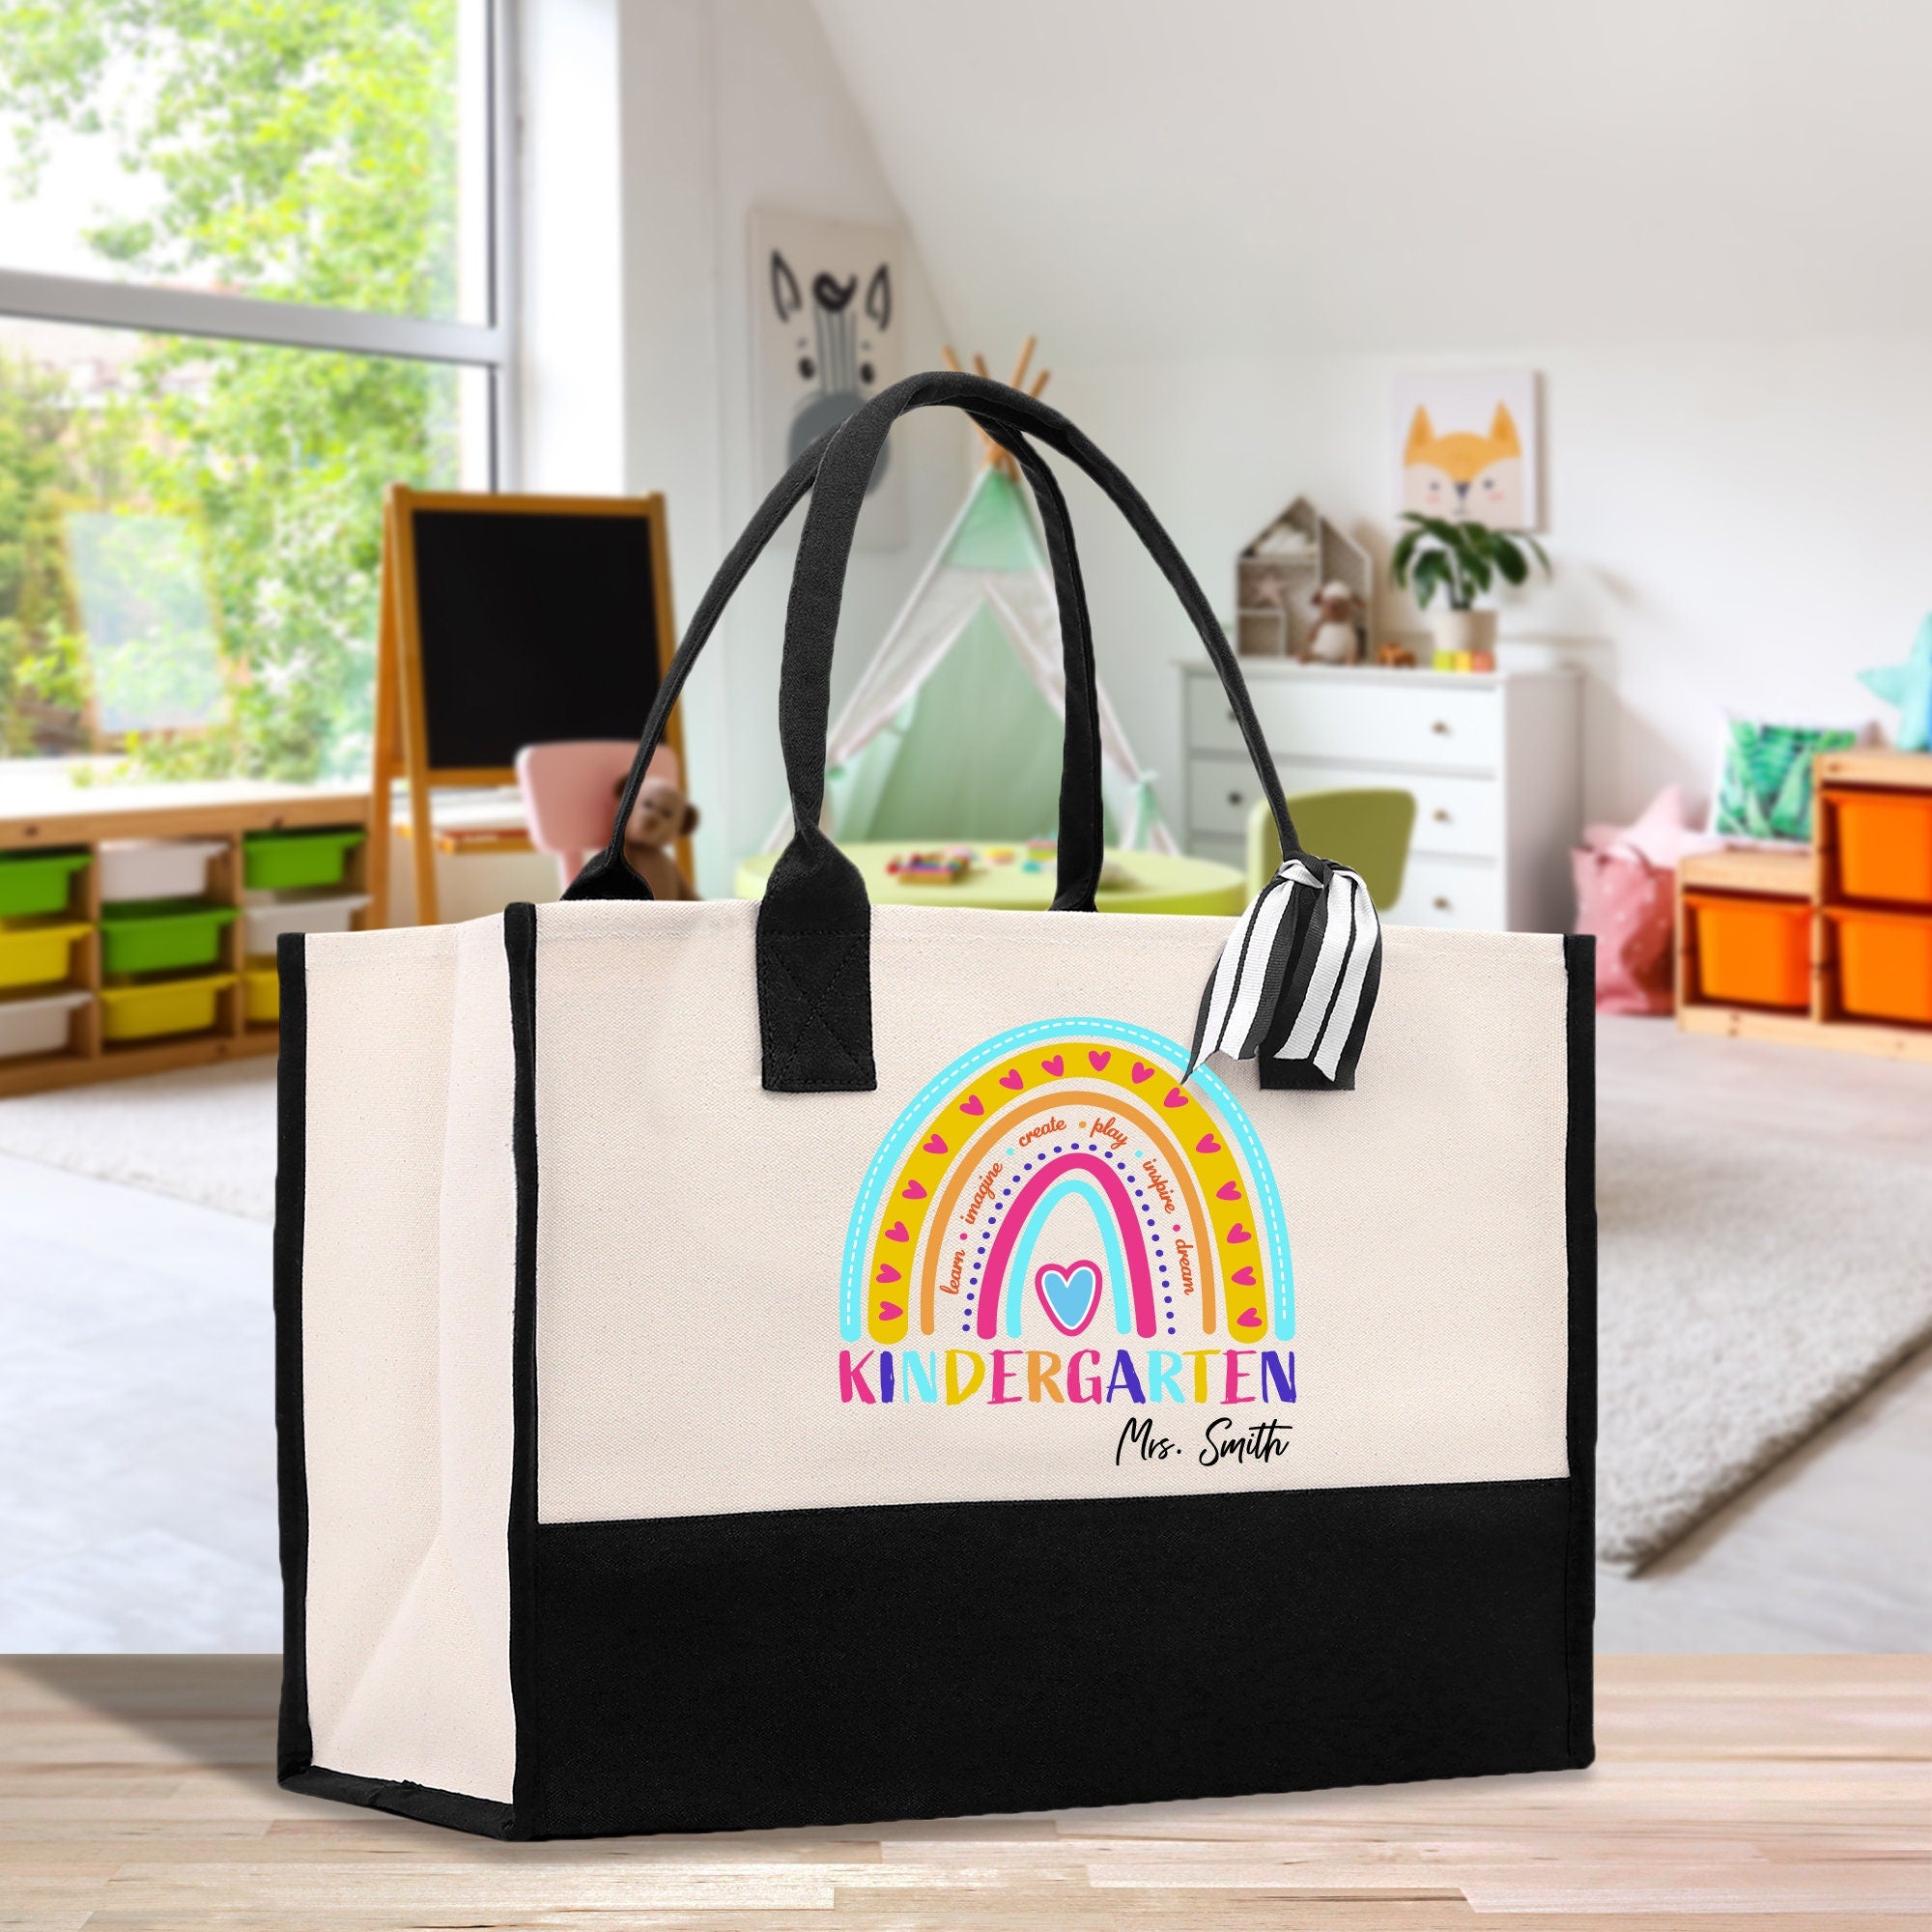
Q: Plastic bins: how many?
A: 12